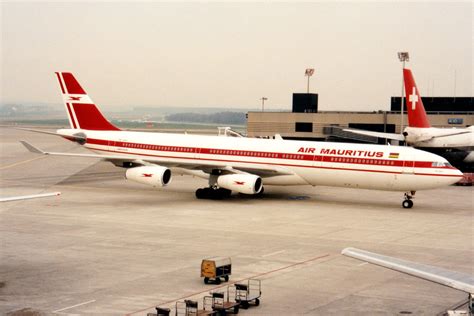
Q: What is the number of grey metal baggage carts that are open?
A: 4